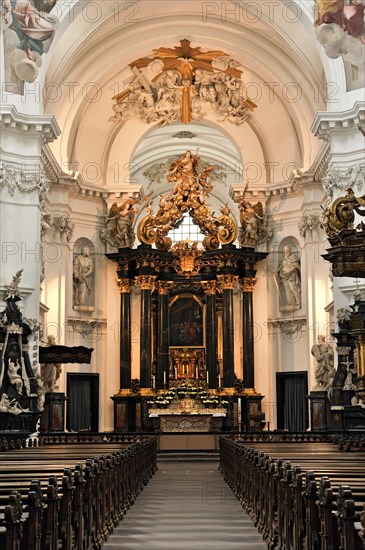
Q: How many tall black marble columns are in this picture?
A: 6